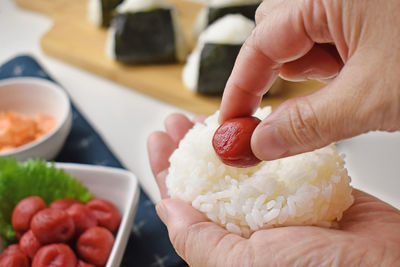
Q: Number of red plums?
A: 11